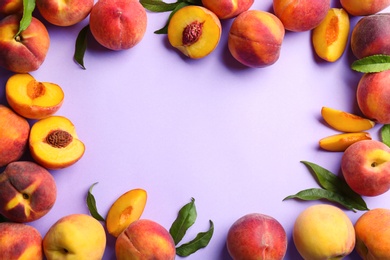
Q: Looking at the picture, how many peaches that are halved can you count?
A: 3